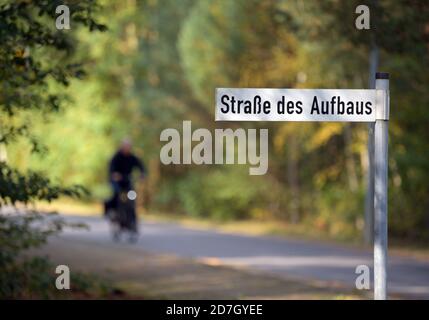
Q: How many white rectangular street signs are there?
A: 1